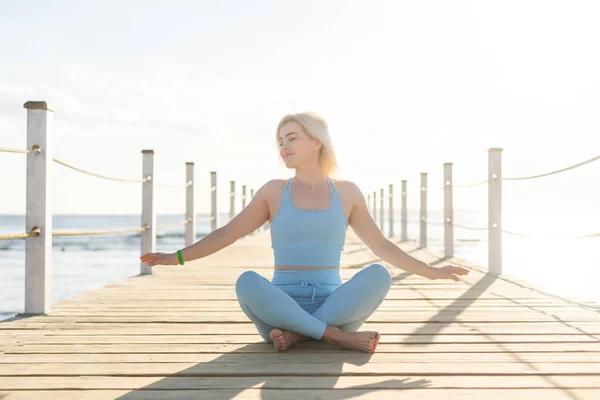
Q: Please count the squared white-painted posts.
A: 15